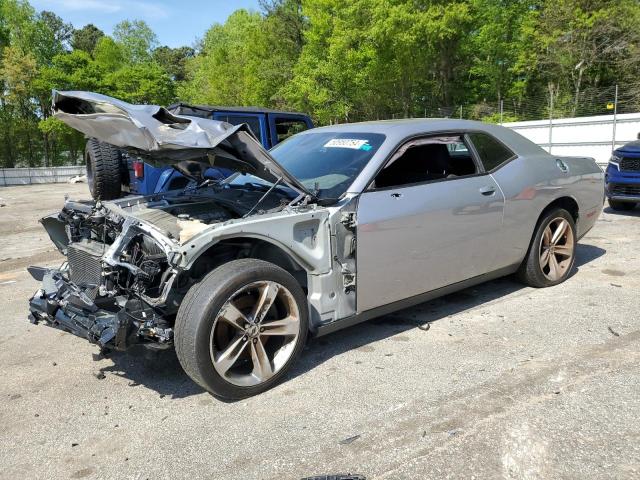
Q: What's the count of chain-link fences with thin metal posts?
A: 1